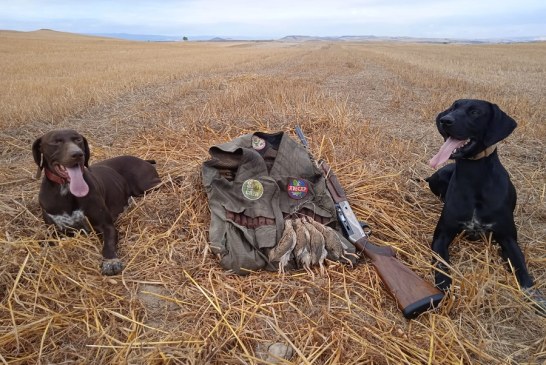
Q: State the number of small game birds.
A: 4